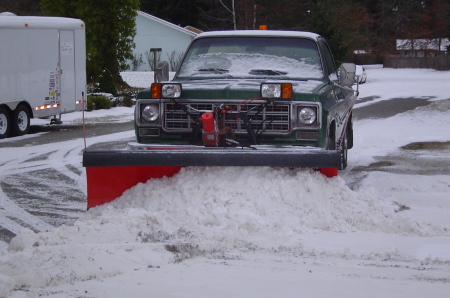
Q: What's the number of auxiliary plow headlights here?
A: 2